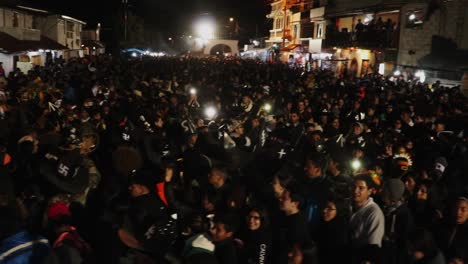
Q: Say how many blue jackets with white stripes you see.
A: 1